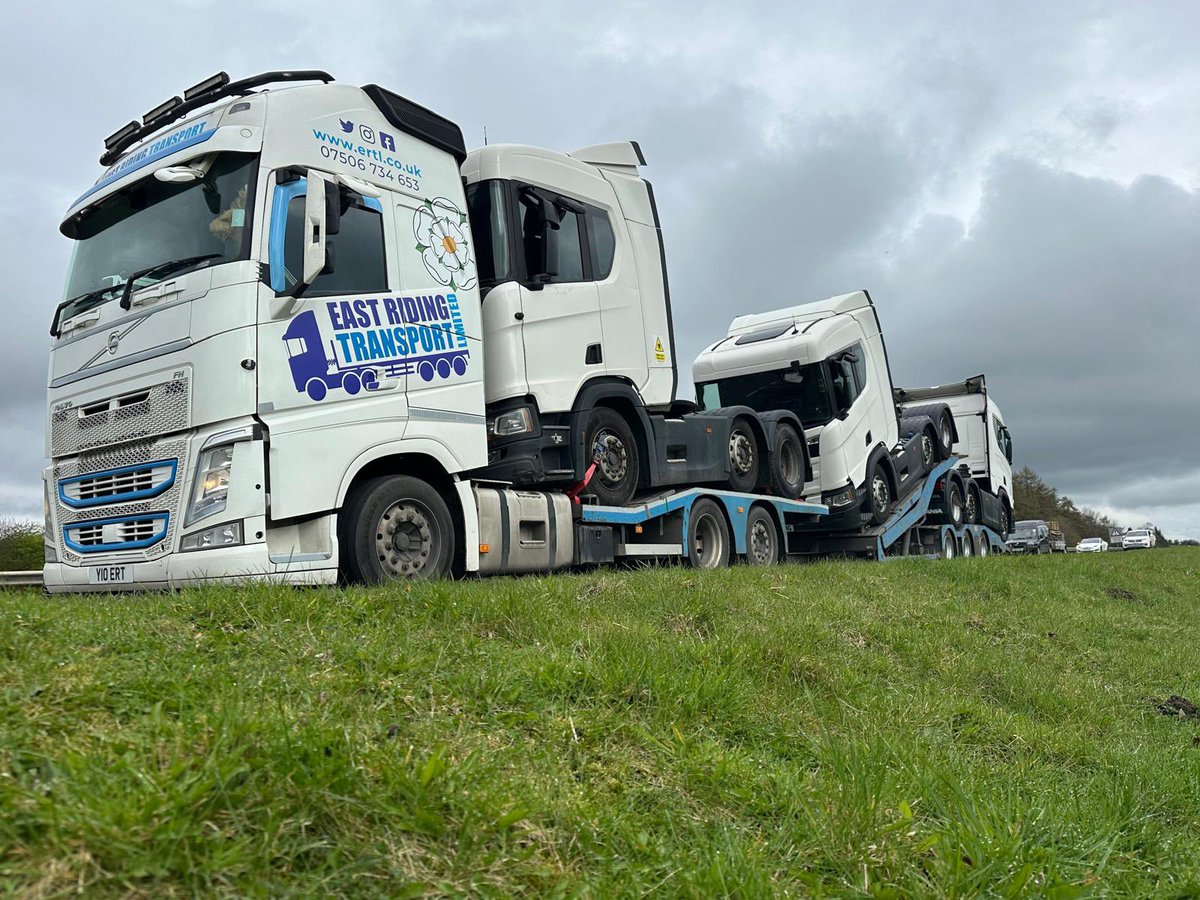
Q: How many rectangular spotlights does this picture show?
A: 3